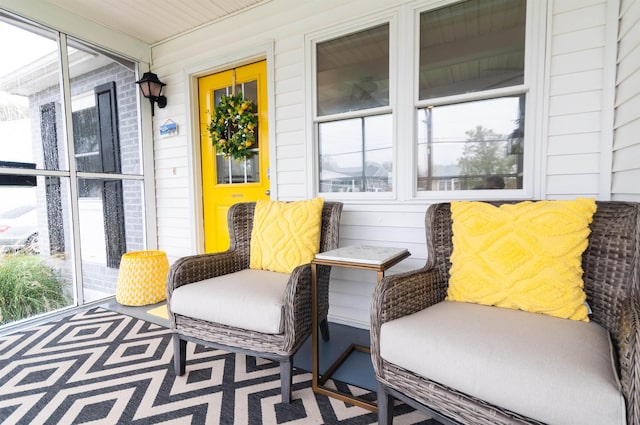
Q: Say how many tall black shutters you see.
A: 2